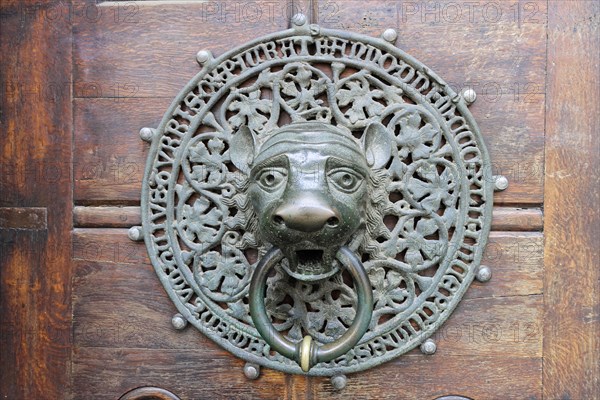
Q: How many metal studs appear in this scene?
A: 12